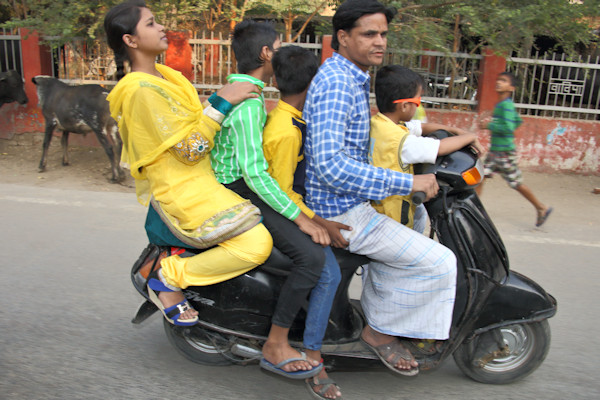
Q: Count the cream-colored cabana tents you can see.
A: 0